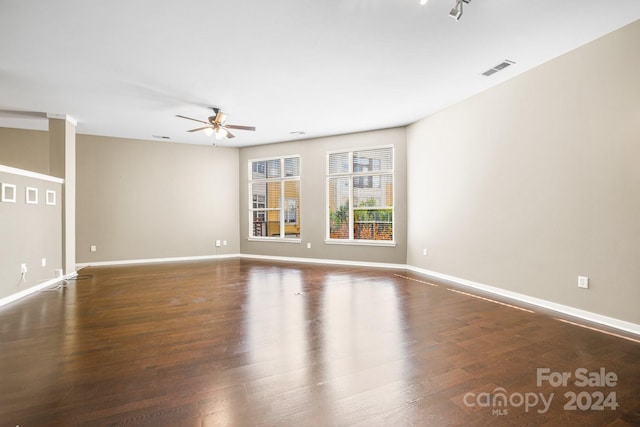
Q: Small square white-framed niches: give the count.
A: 3